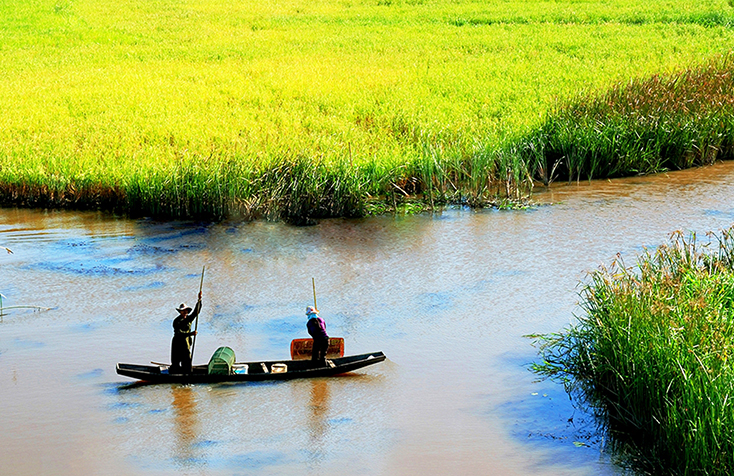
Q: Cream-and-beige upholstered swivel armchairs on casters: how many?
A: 0